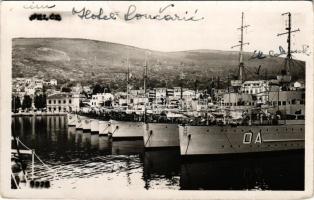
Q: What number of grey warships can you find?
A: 8